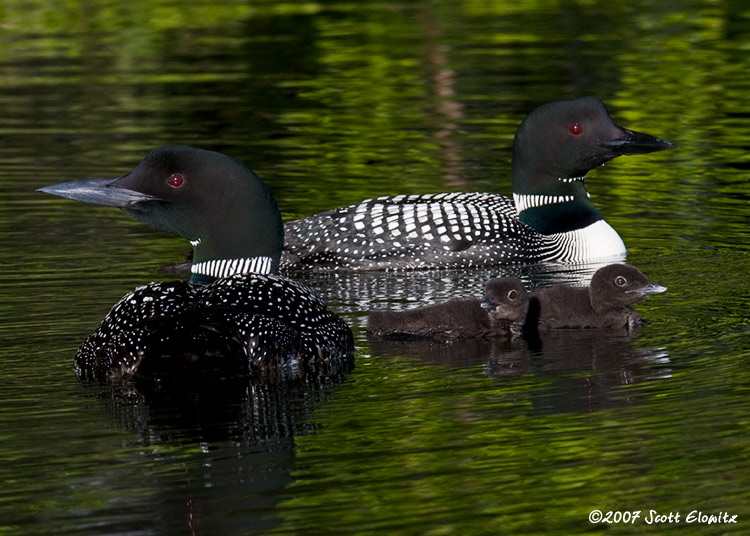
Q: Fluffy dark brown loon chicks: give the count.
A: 2